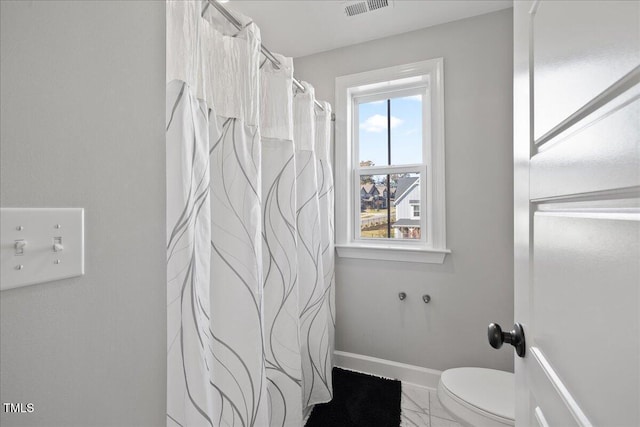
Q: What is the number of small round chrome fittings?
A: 2